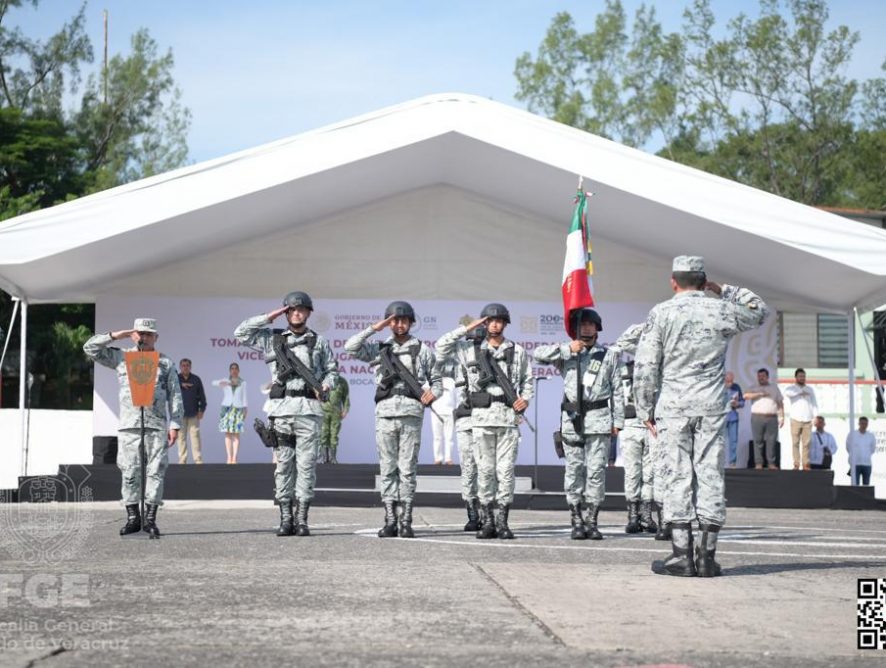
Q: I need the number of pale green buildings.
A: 1